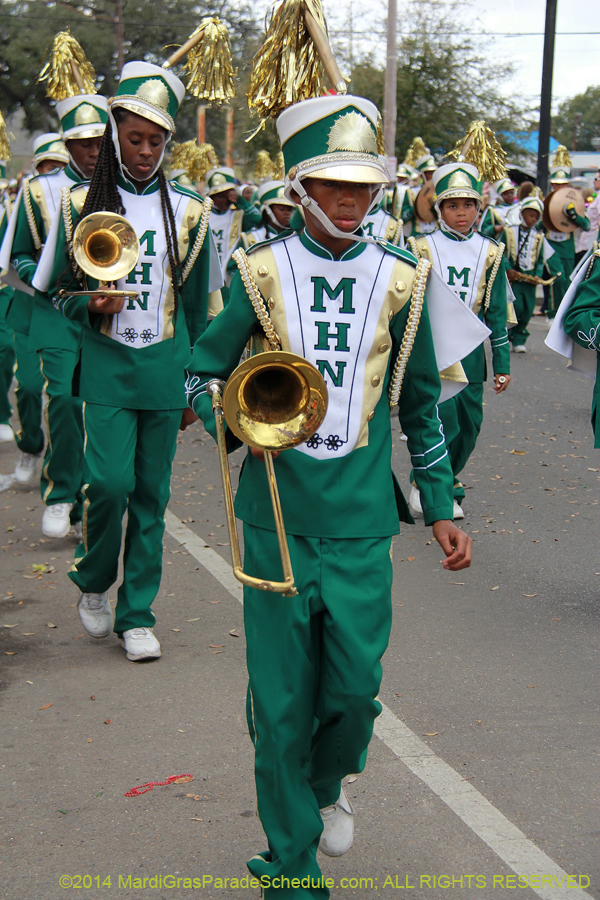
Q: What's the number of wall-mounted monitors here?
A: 0